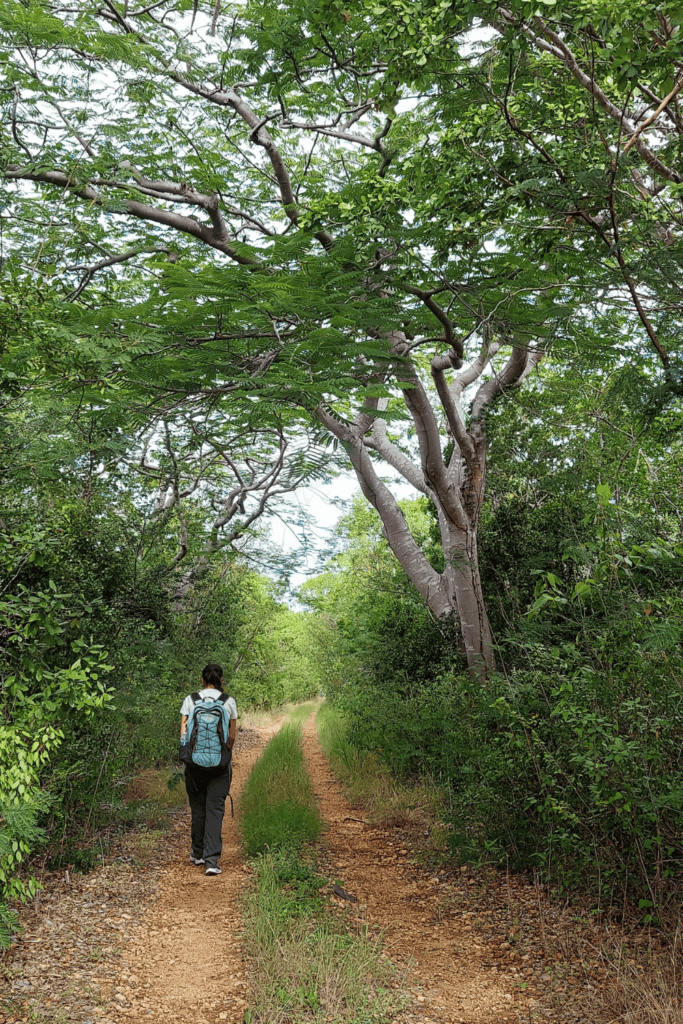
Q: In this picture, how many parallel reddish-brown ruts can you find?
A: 2